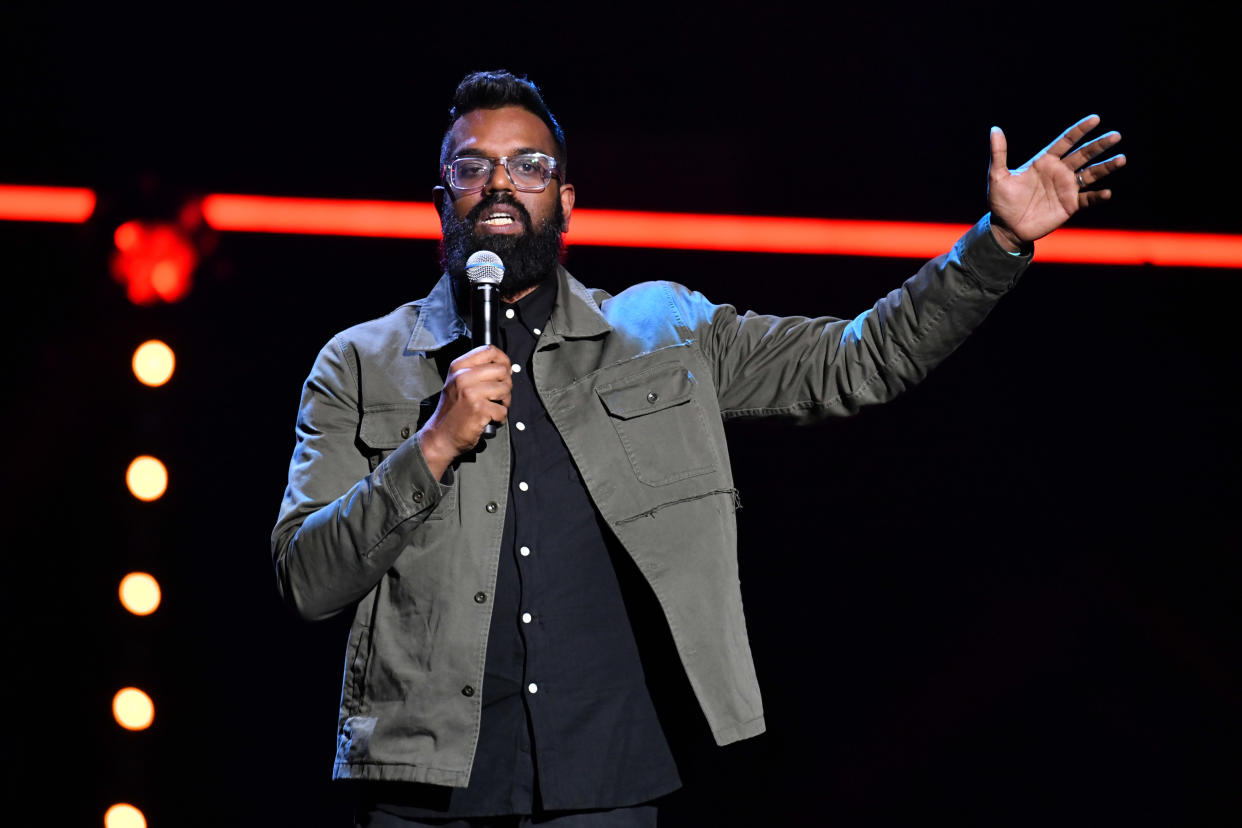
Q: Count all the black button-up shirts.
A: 1